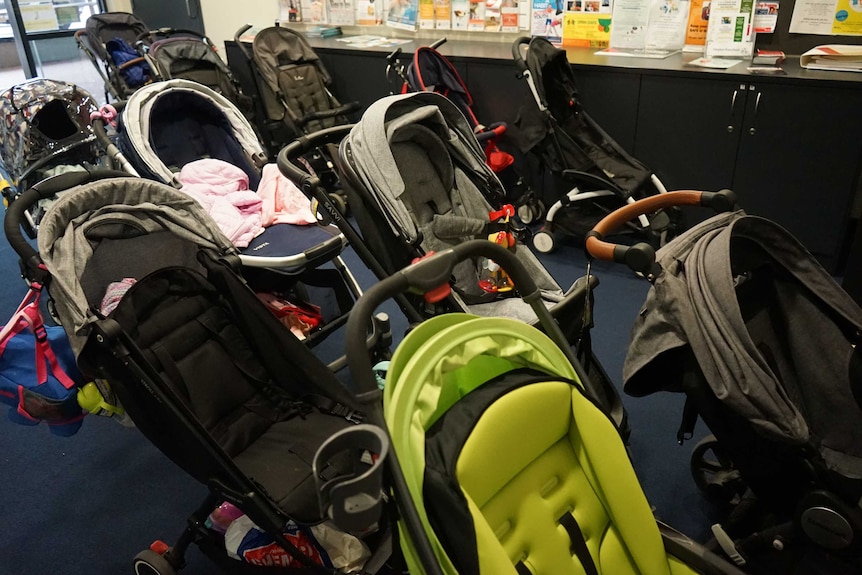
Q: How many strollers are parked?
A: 11